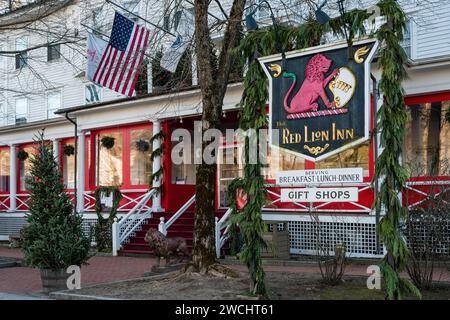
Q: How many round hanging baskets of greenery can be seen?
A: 4